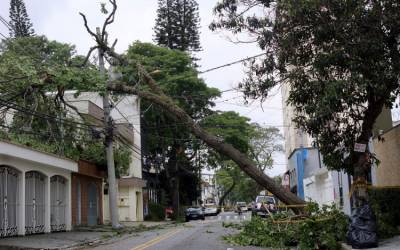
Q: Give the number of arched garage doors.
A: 3